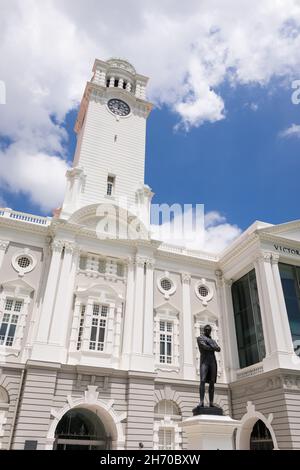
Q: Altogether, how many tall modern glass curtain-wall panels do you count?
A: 2